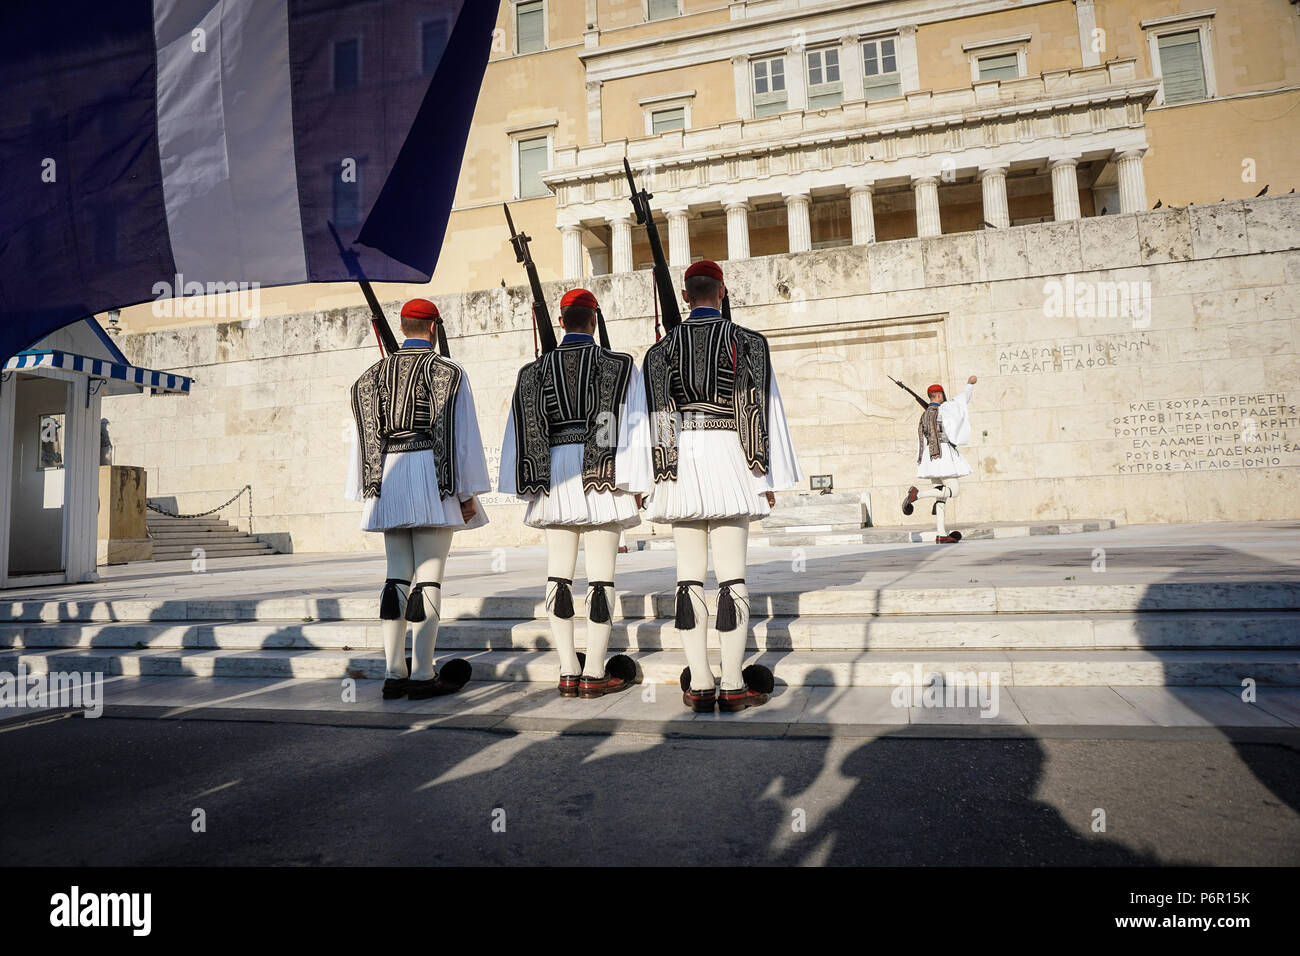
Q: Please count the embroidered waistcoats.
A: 4